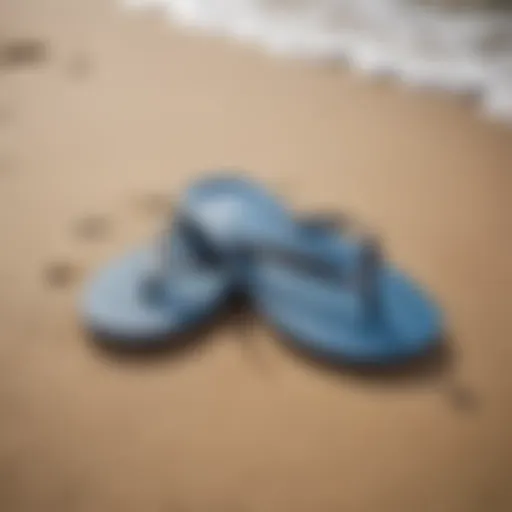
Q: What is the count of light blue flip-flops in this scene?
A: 2